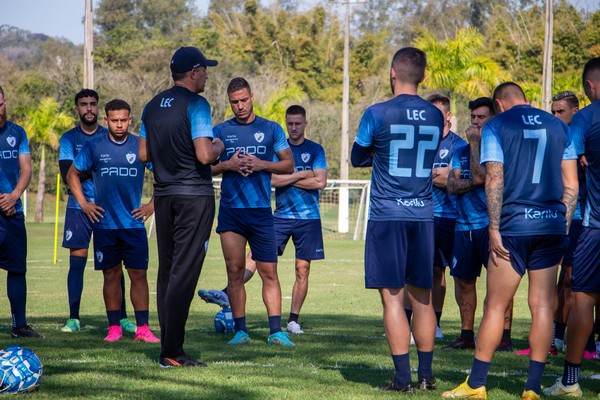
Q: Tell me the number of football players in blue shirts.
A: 11